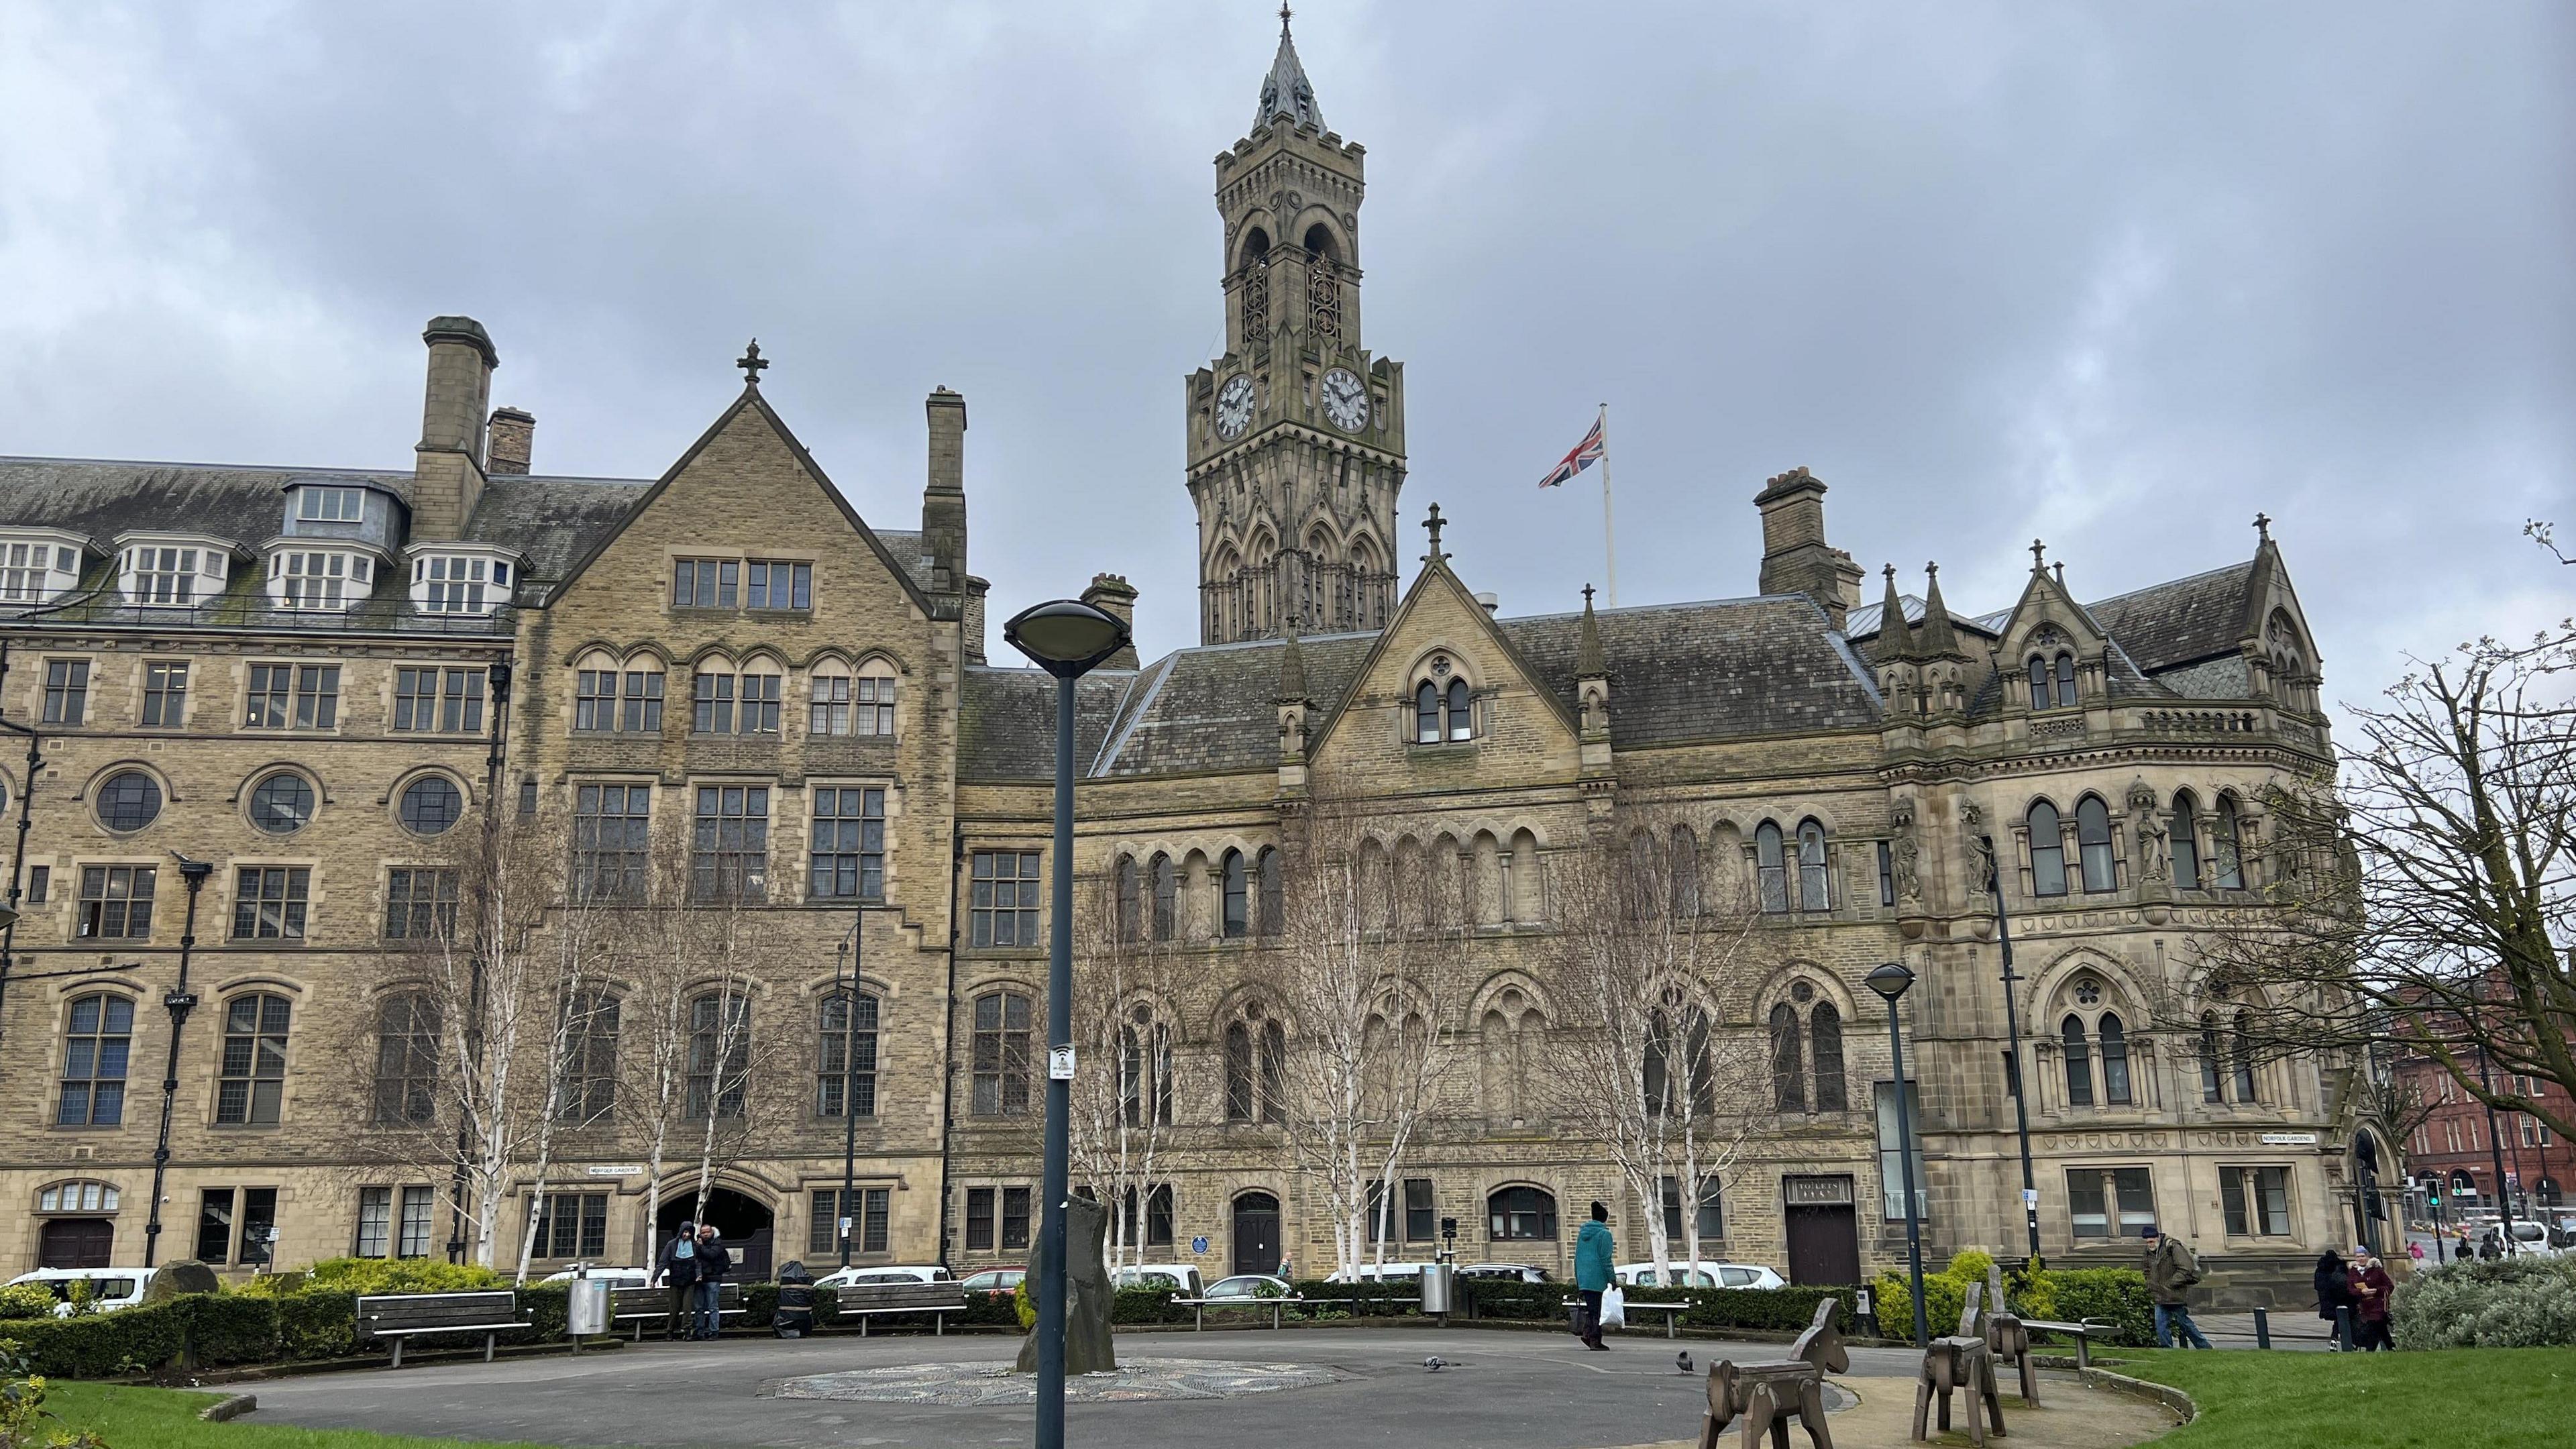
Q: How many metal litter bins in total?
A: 2